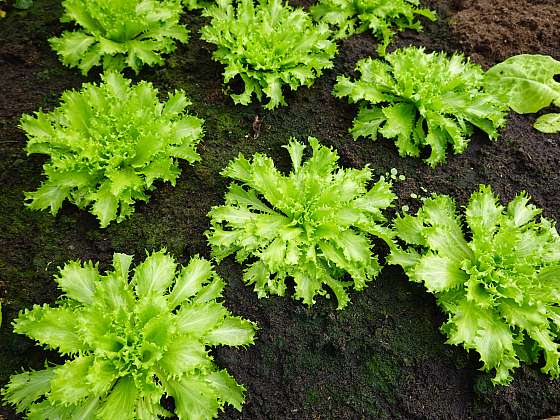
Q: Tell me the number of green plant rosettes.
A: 8